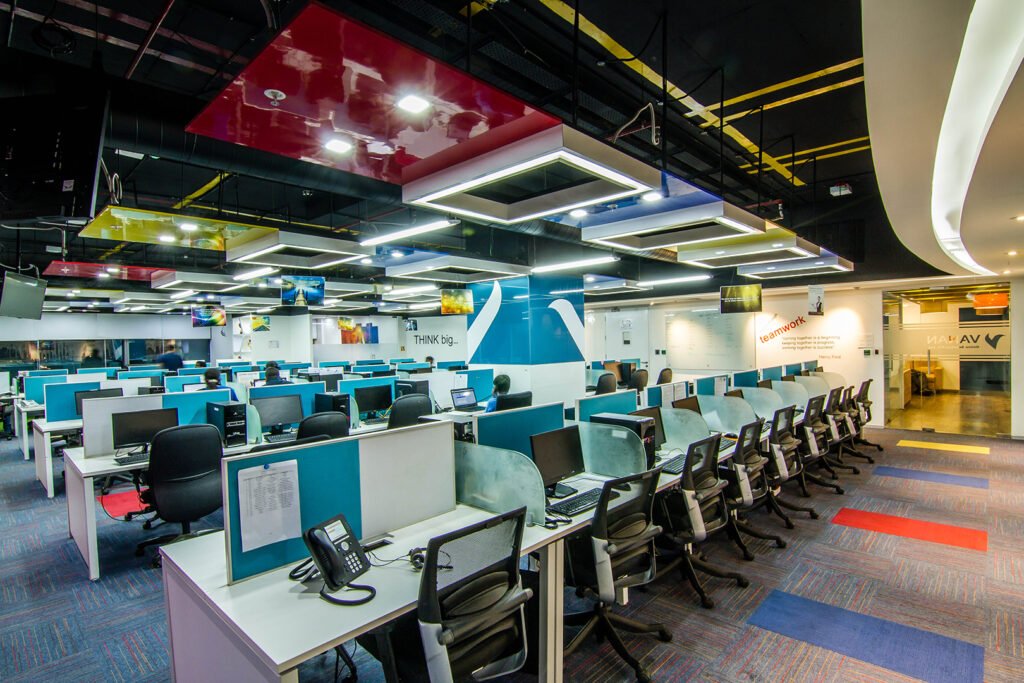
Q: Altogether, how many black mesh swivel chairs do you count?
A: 9